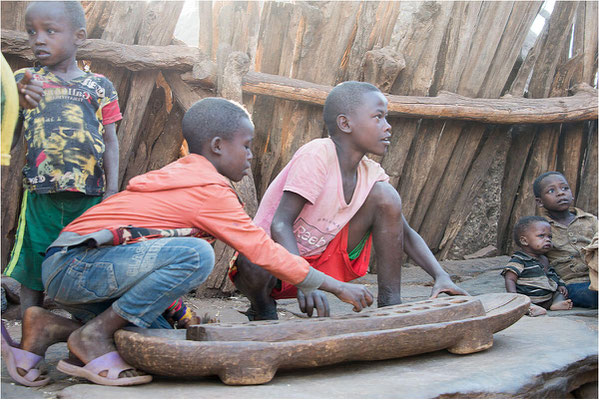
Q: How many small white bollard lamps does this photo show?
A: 0